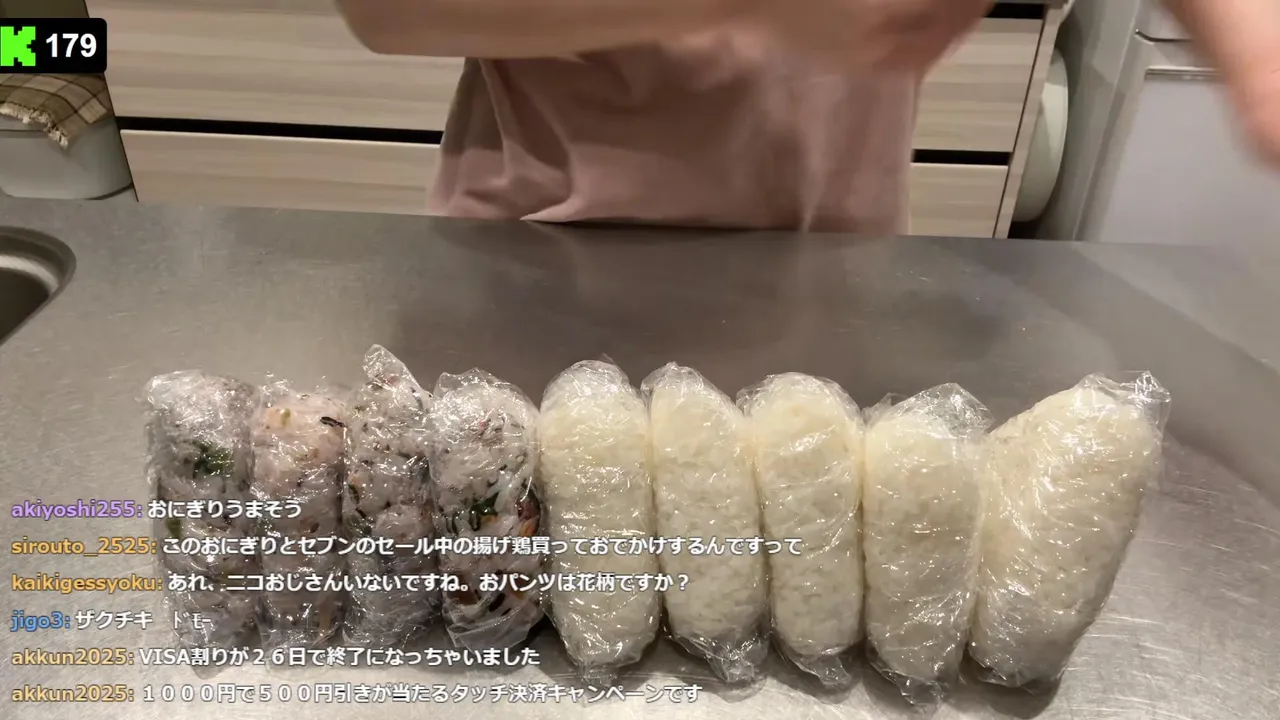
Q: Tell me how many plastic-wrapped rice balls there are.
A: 9